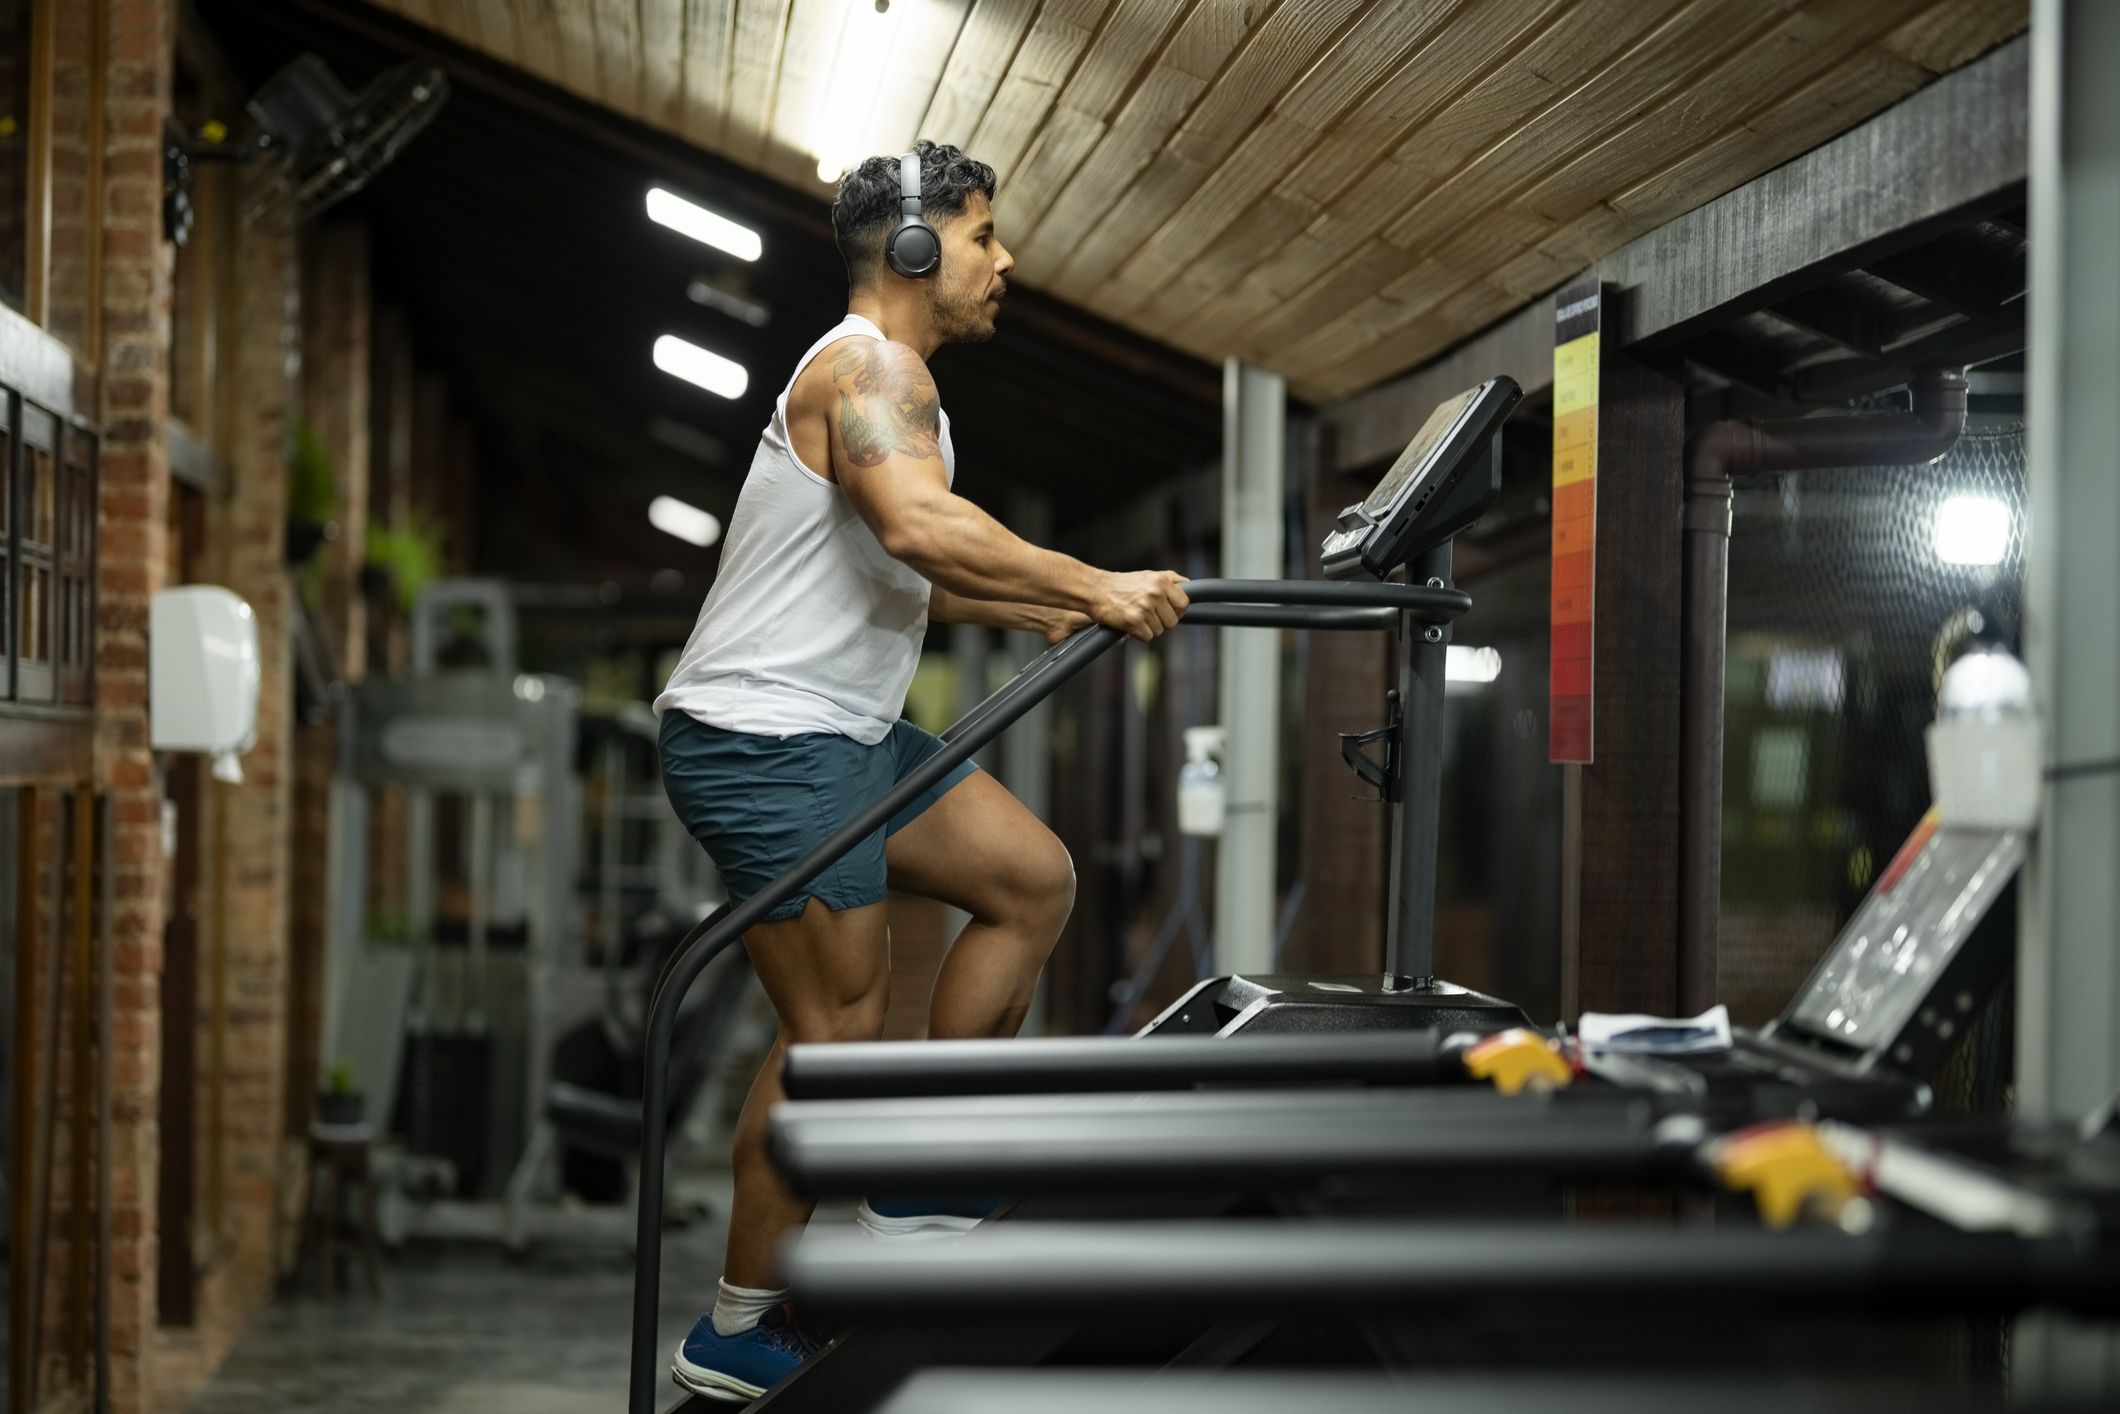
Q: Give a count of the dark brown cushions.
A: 0